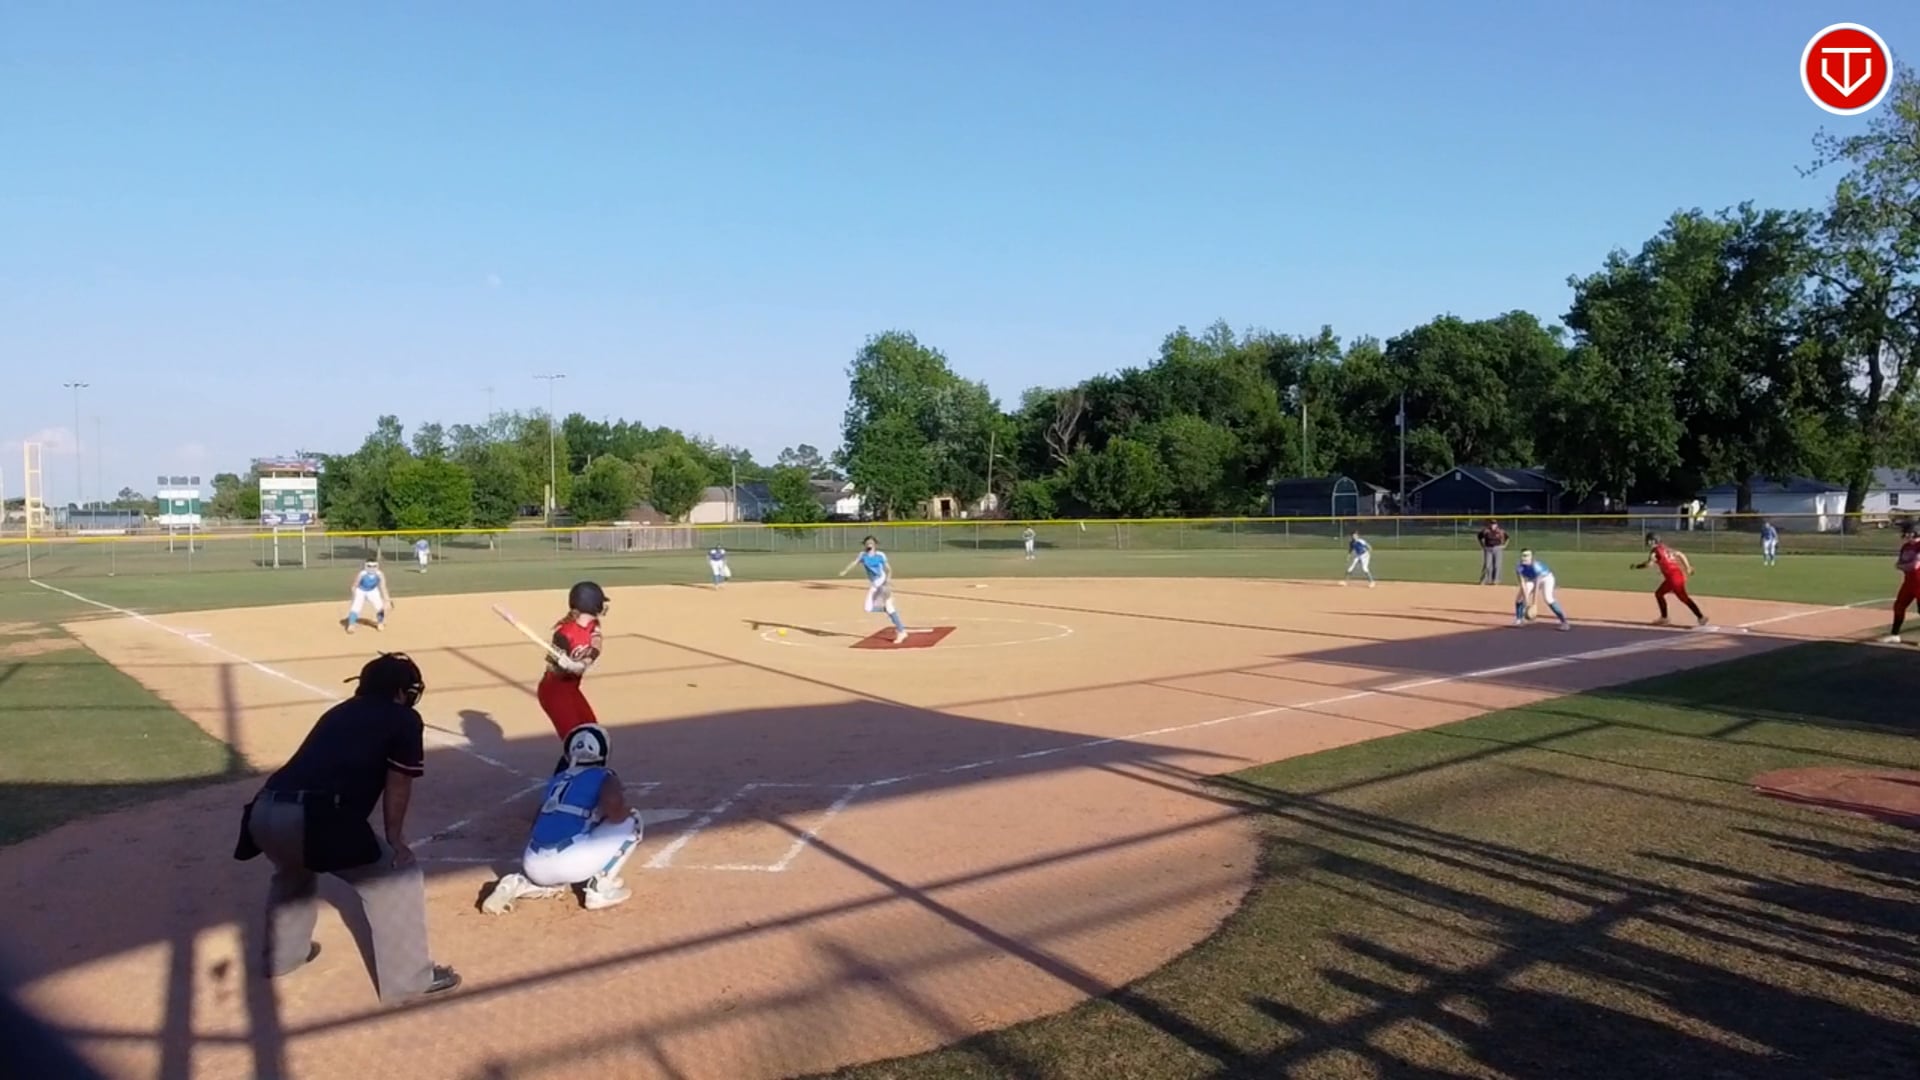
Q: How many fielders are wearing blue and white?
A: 9